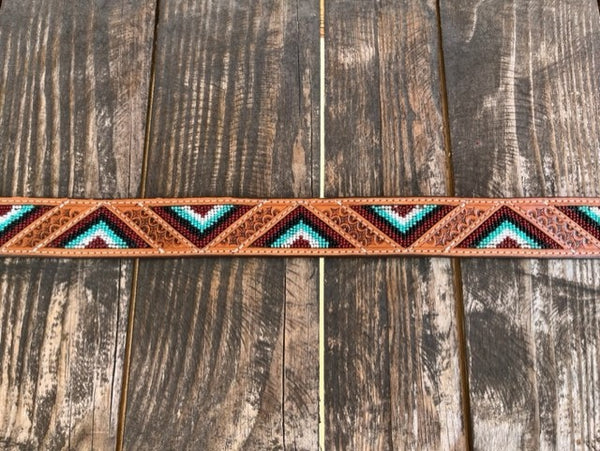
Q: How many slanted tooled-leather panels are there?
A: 6